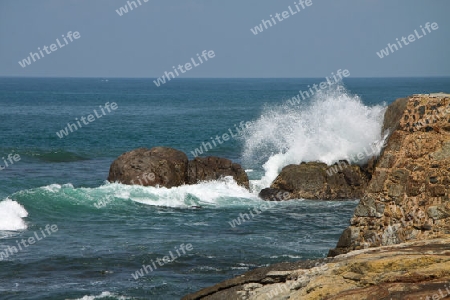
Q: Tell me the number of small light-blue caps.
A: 0